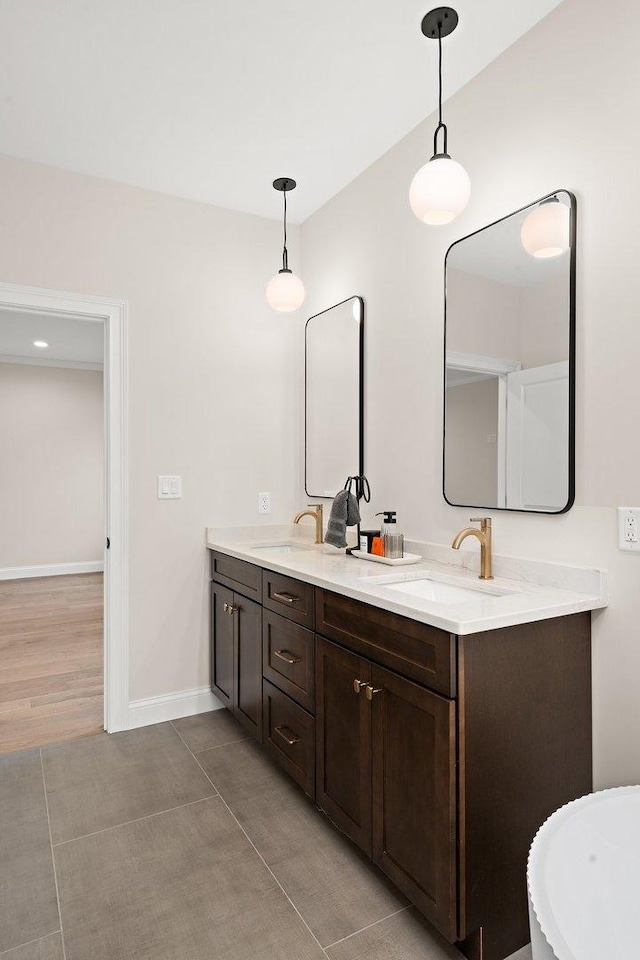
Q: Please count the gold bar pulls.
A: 3